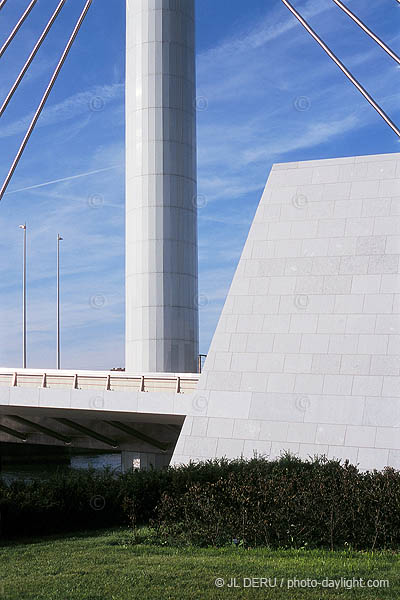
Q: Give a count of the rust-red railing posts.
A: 6